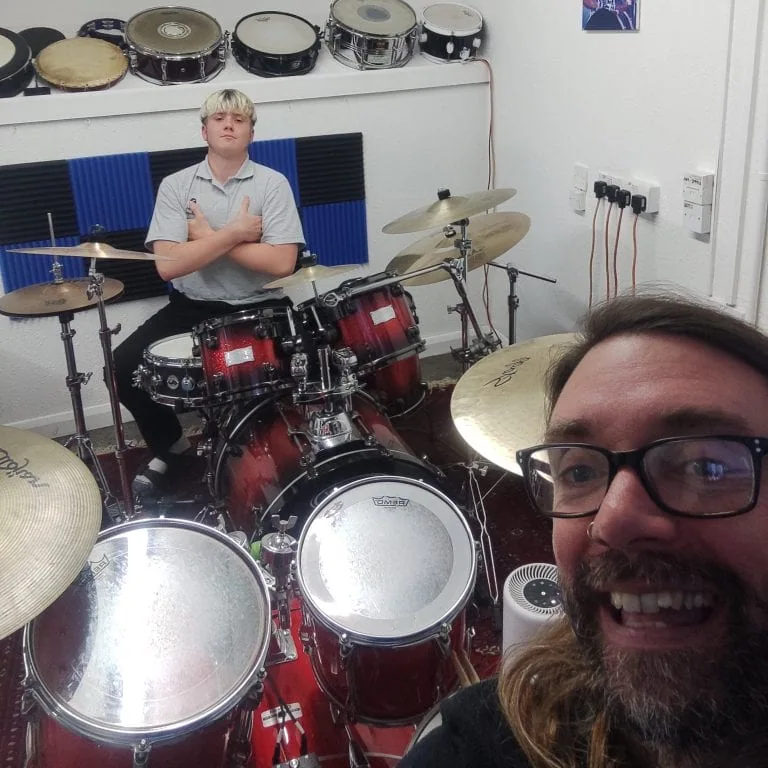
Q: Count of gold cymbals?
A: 7